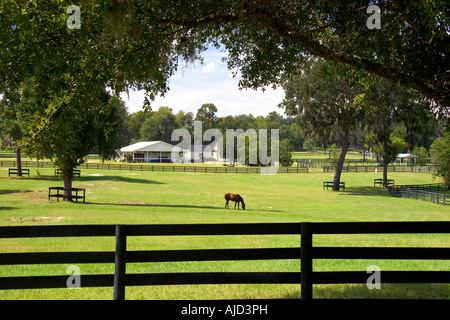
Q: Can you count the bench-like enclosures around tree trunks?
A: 5